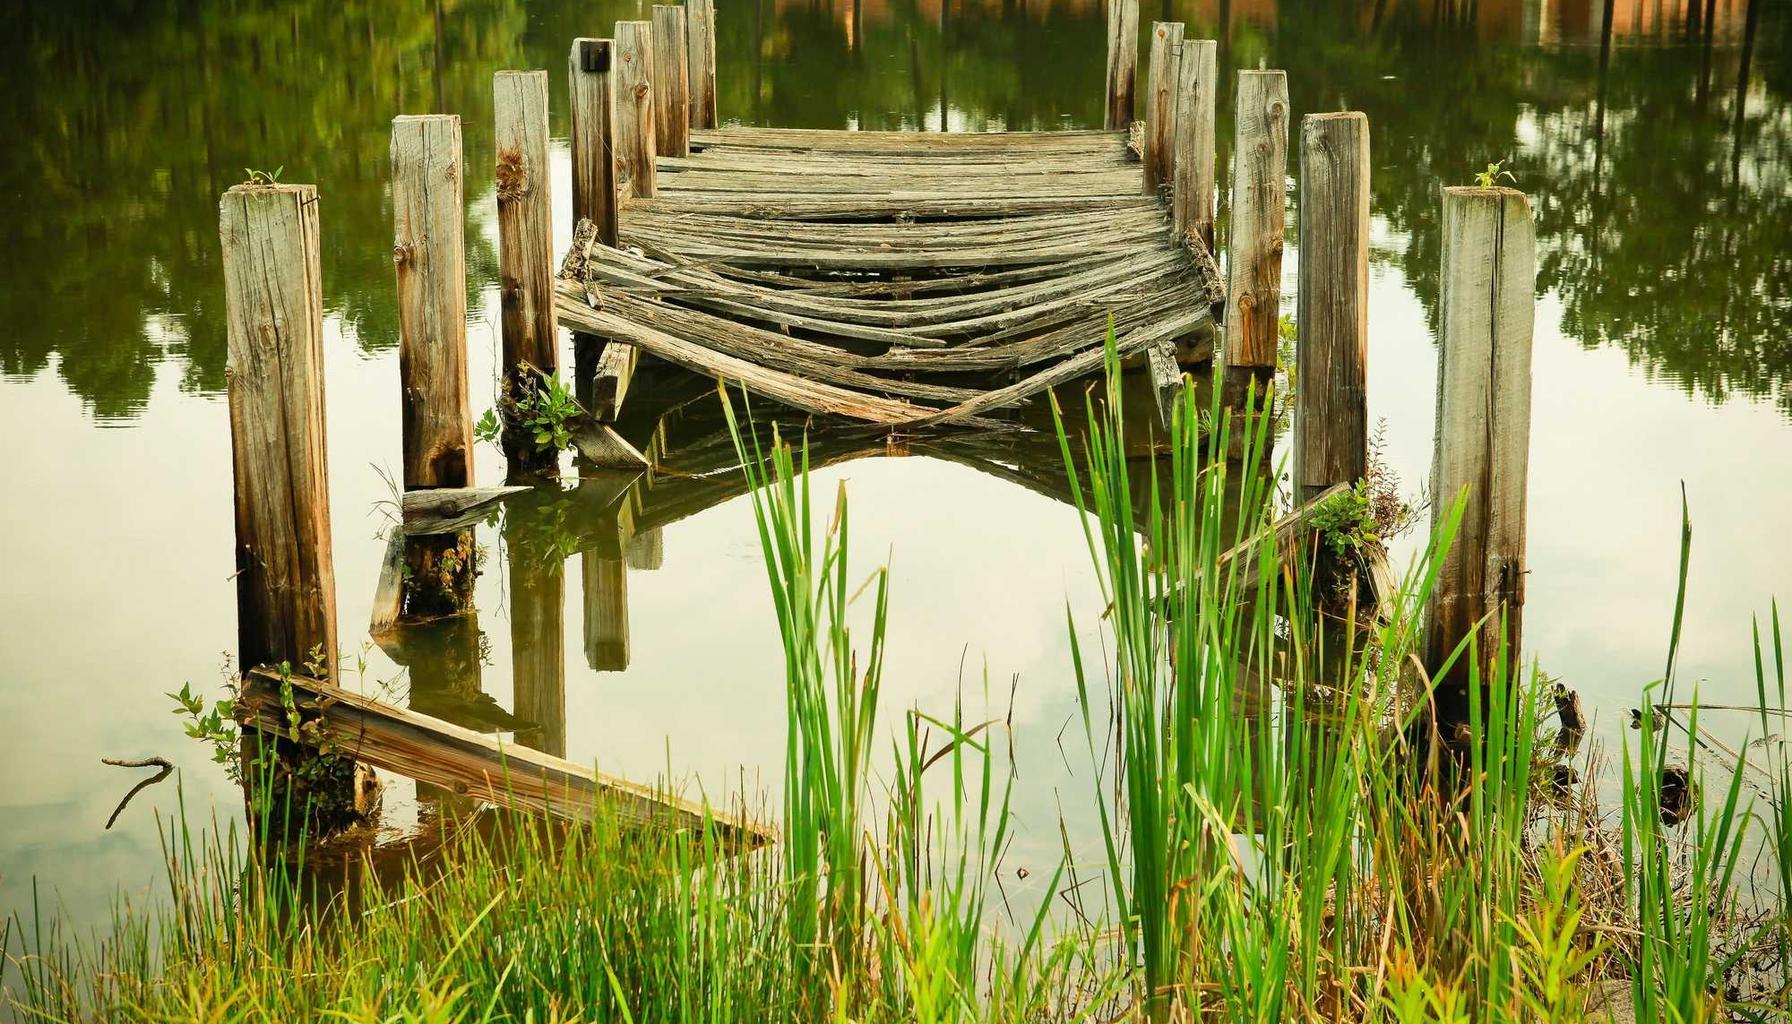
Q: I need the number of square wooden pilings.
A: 13